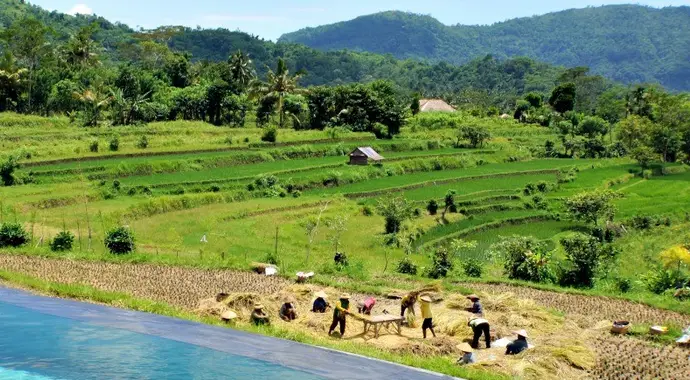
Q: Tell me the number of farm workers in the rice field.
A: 12